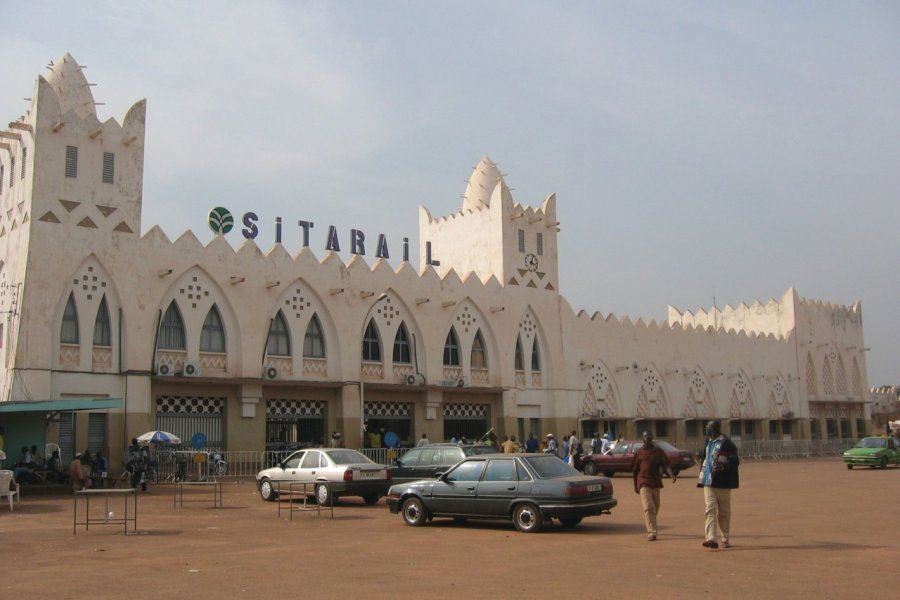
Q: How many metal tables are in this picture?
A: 3